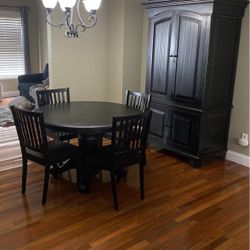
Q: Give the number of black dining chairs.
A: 4